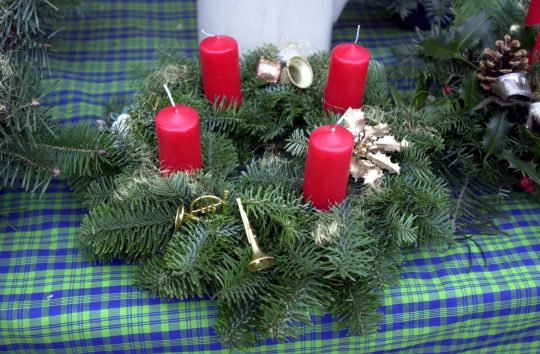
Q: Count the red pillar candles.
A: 4